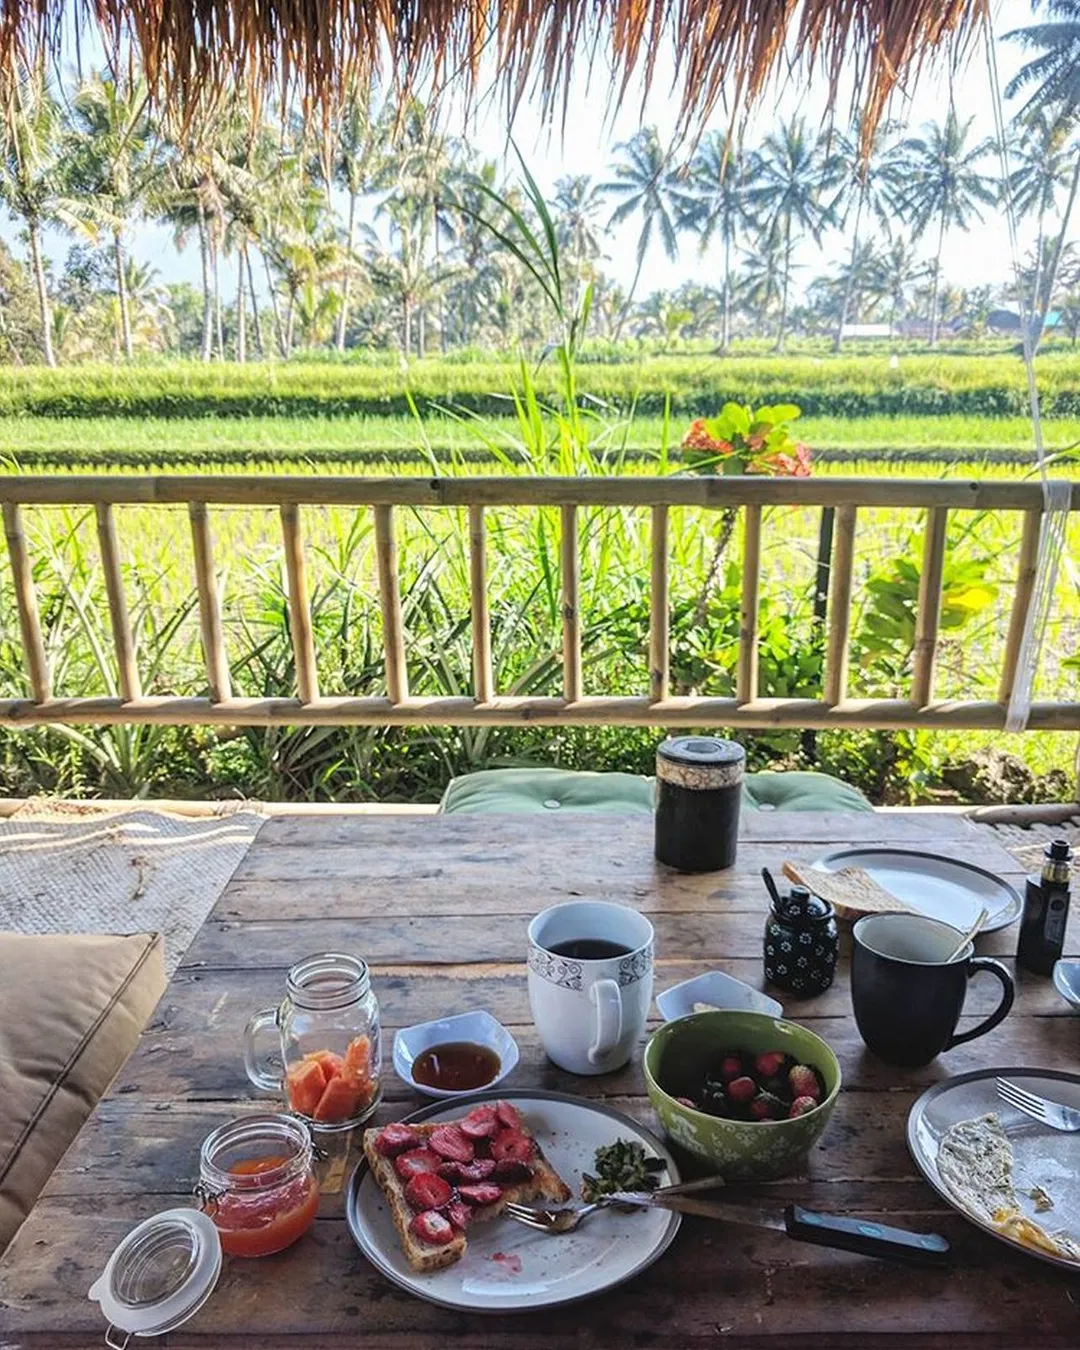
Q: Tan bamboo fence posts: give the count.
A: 12